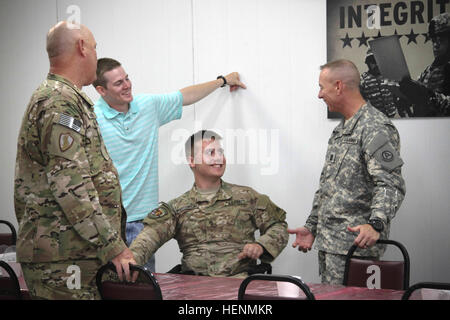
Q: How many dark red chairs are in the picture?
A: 6